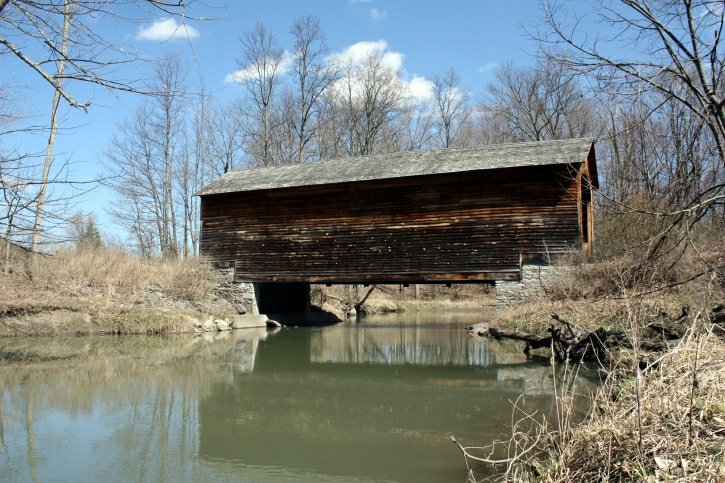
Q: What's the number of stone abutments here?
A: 2